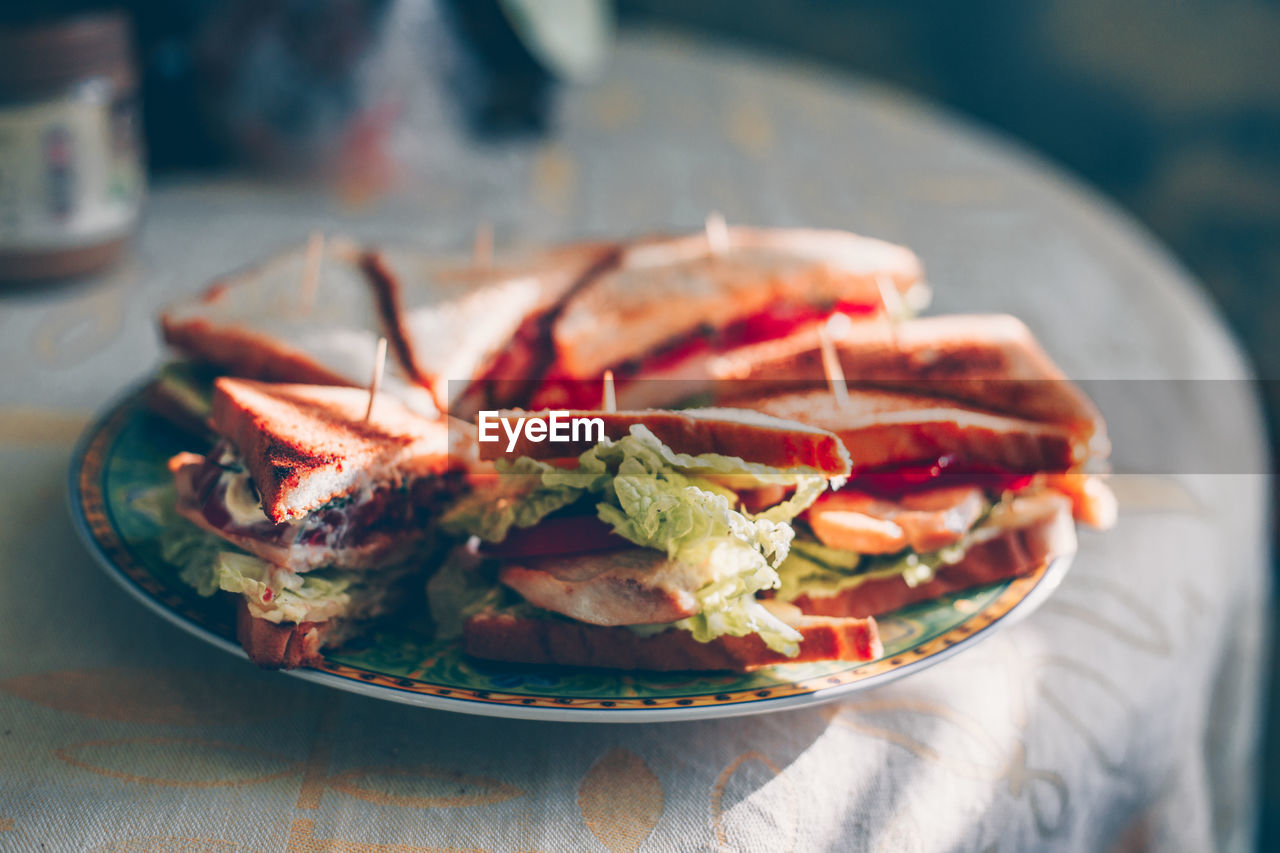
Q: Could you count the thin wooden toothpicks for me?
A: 7